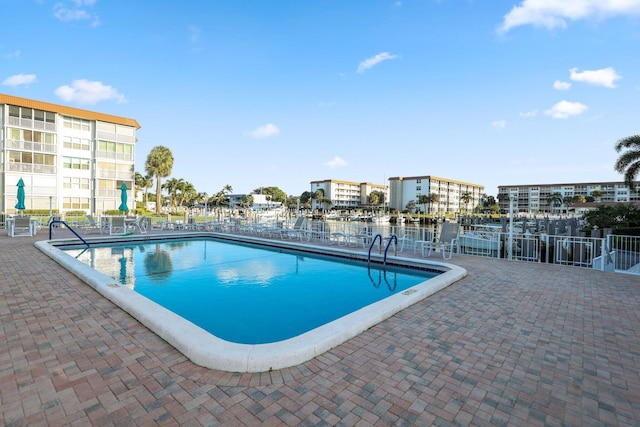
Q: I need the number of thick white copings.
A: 1